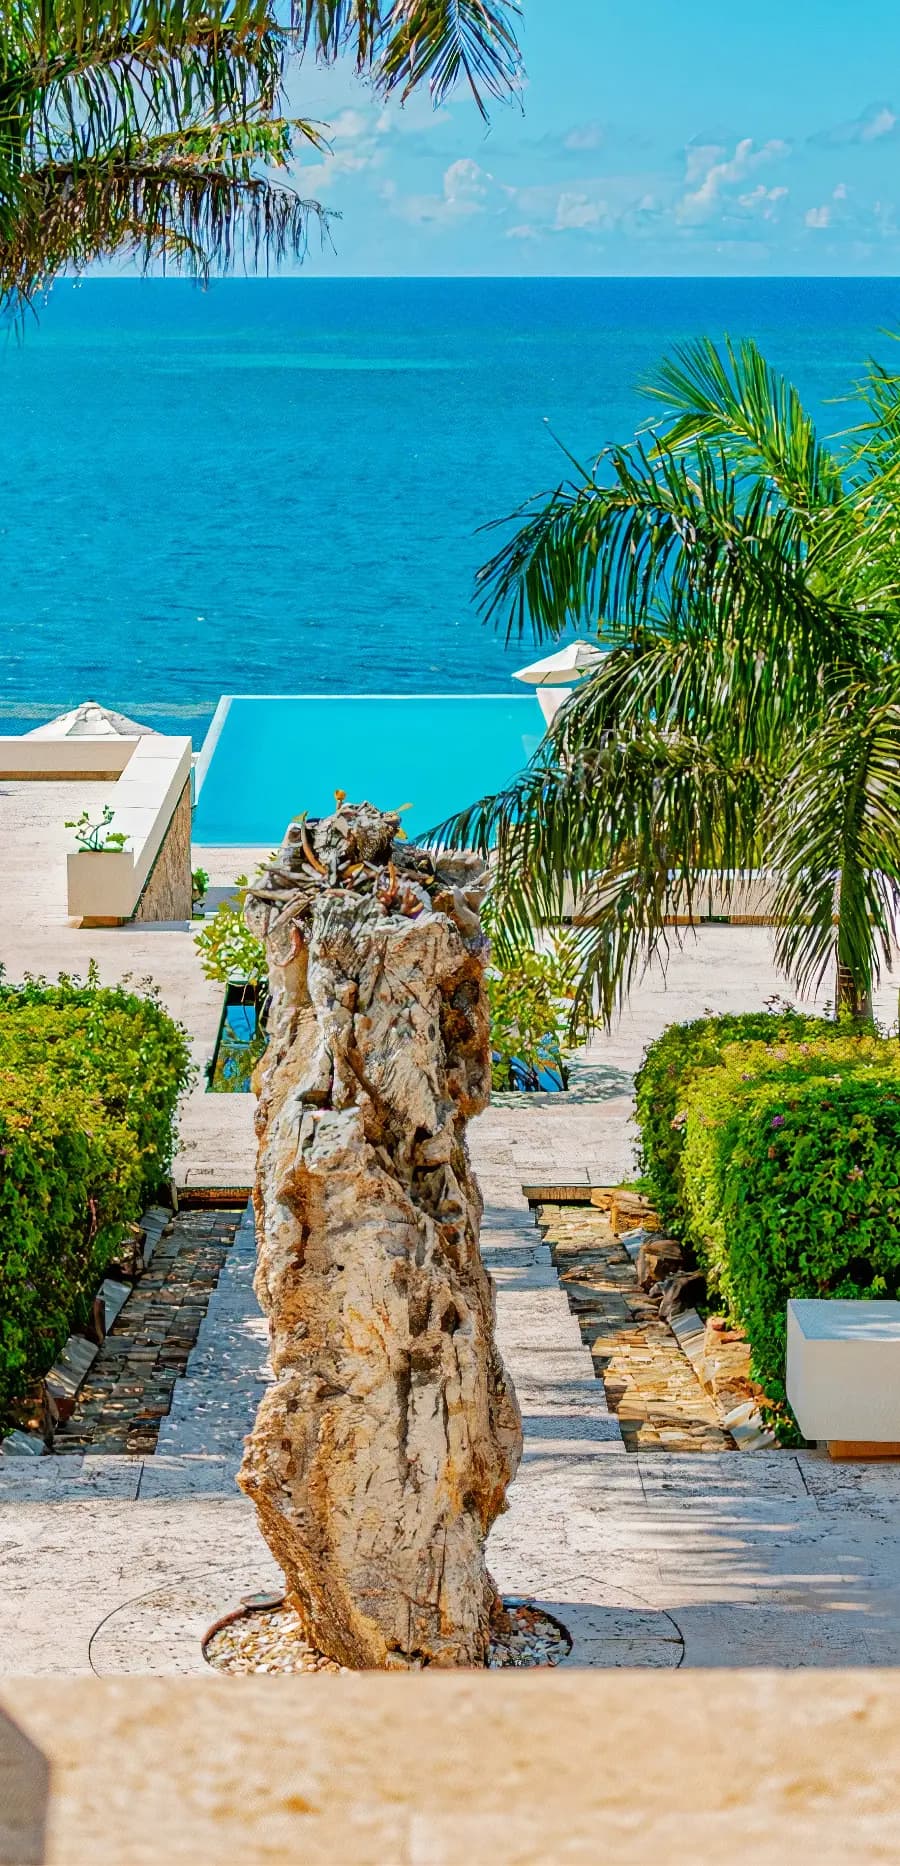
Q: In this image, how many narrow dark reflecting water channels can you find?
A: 2